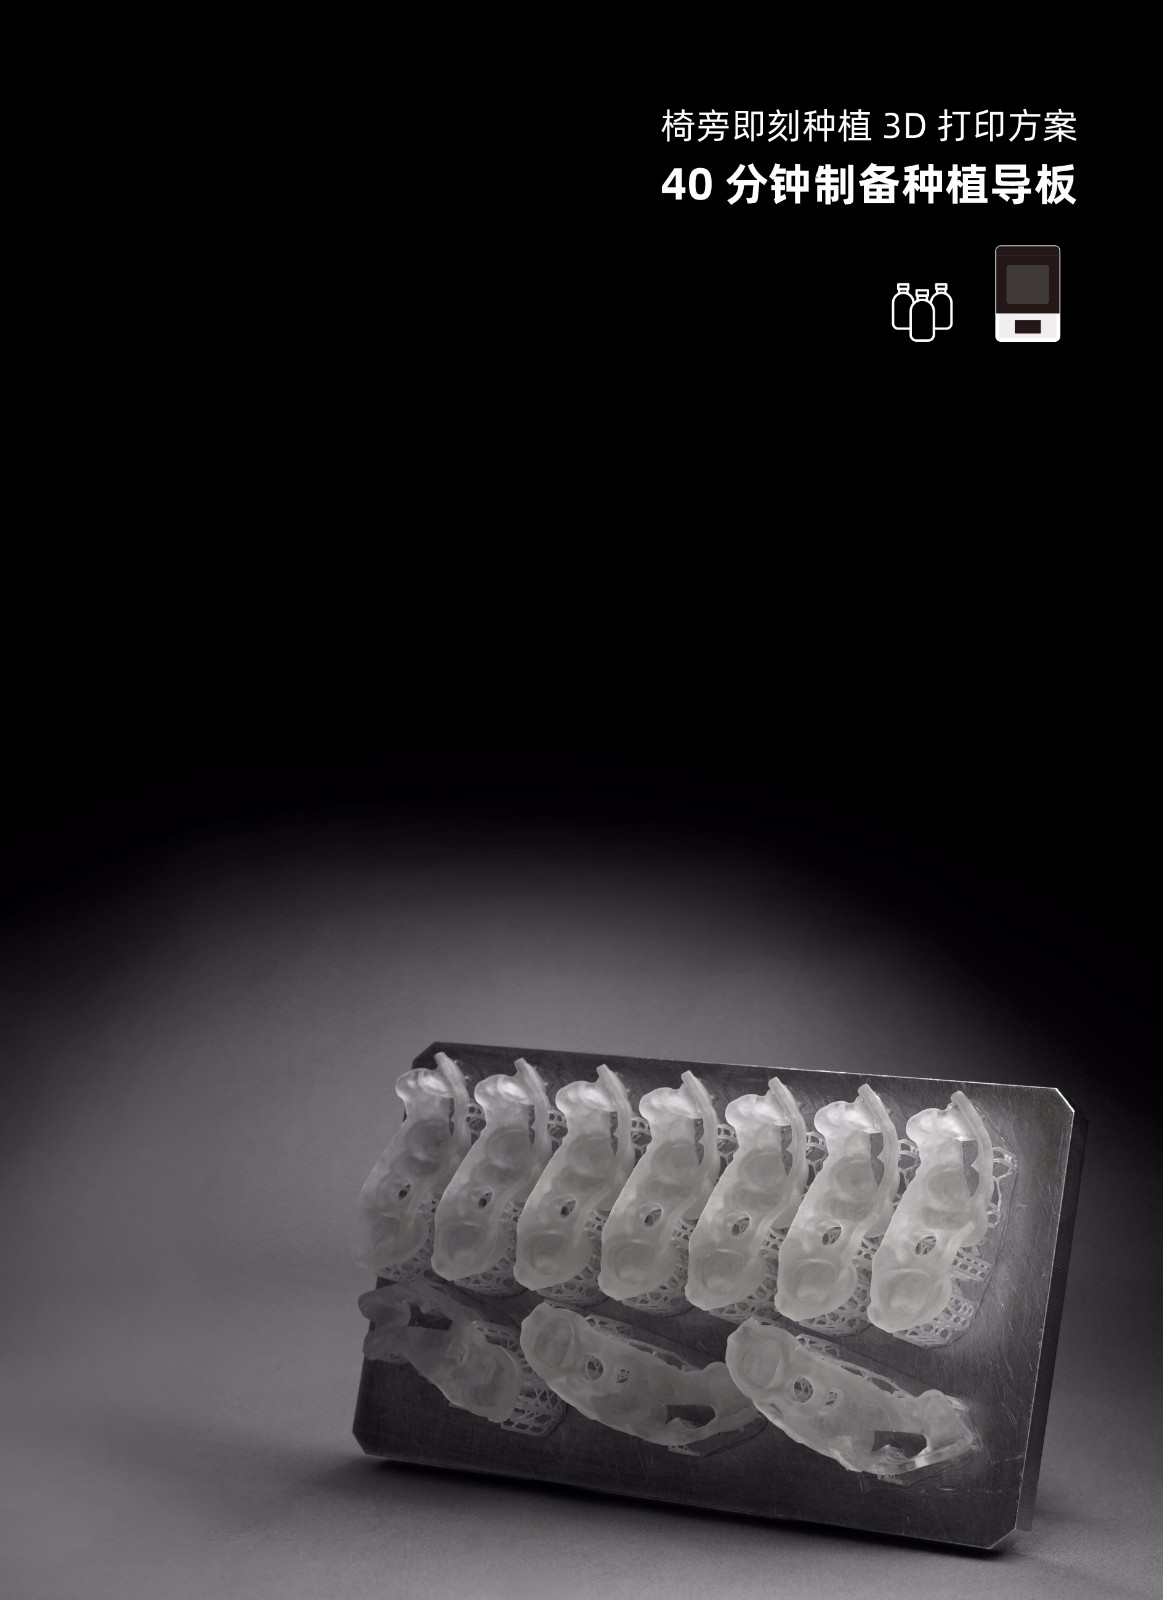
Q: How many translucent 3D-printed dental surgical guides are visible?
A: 10